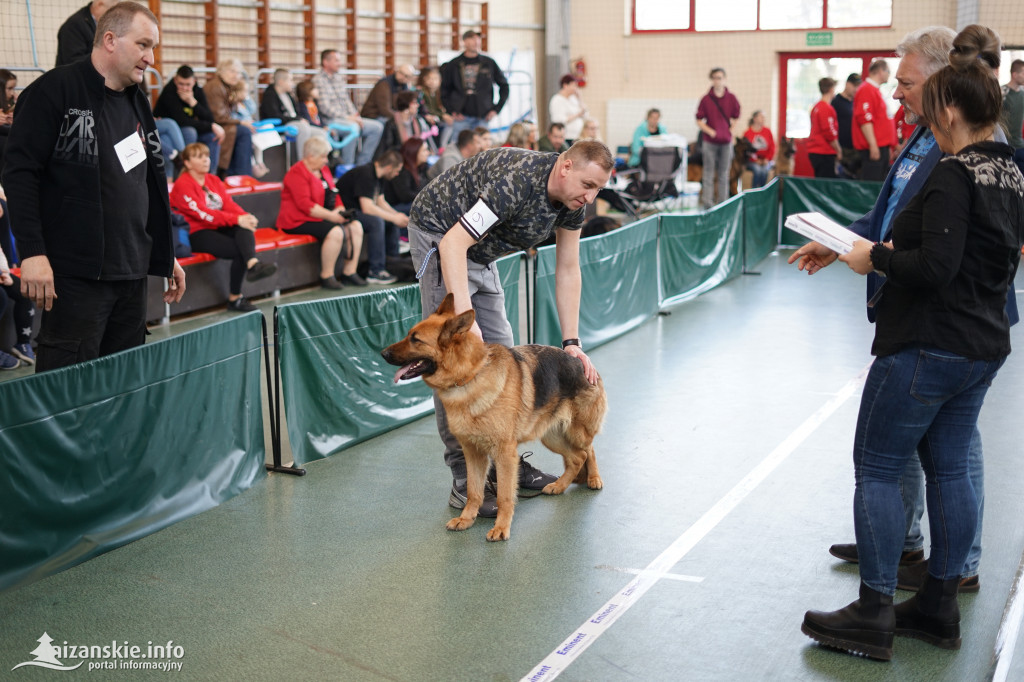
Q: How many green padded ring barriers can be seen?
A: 6